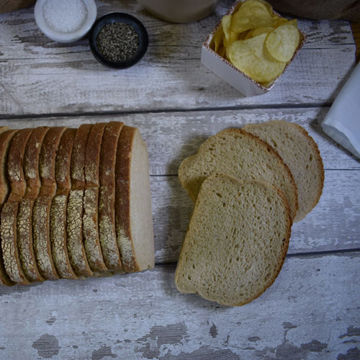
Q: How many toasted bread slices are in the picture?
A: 0